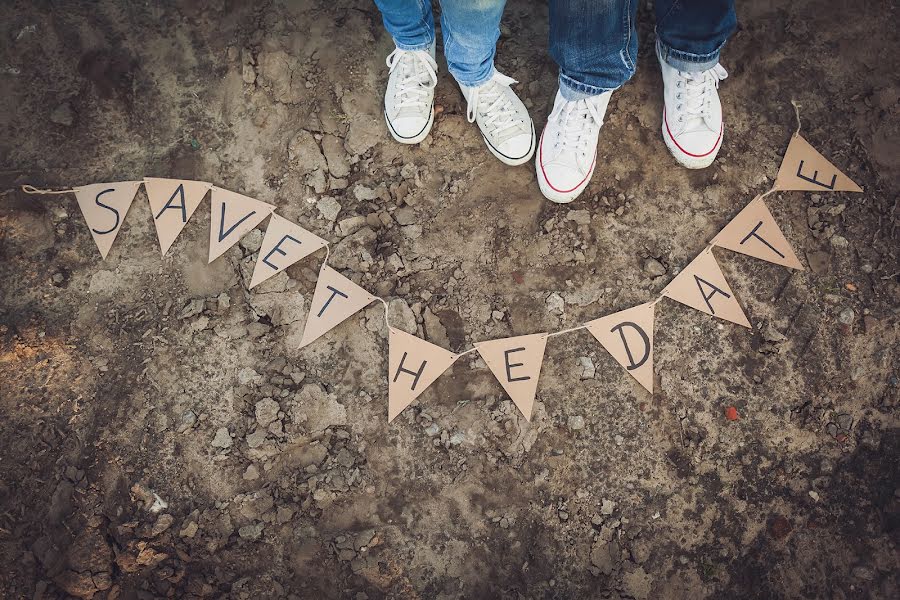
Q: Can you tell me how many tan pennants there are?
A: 11